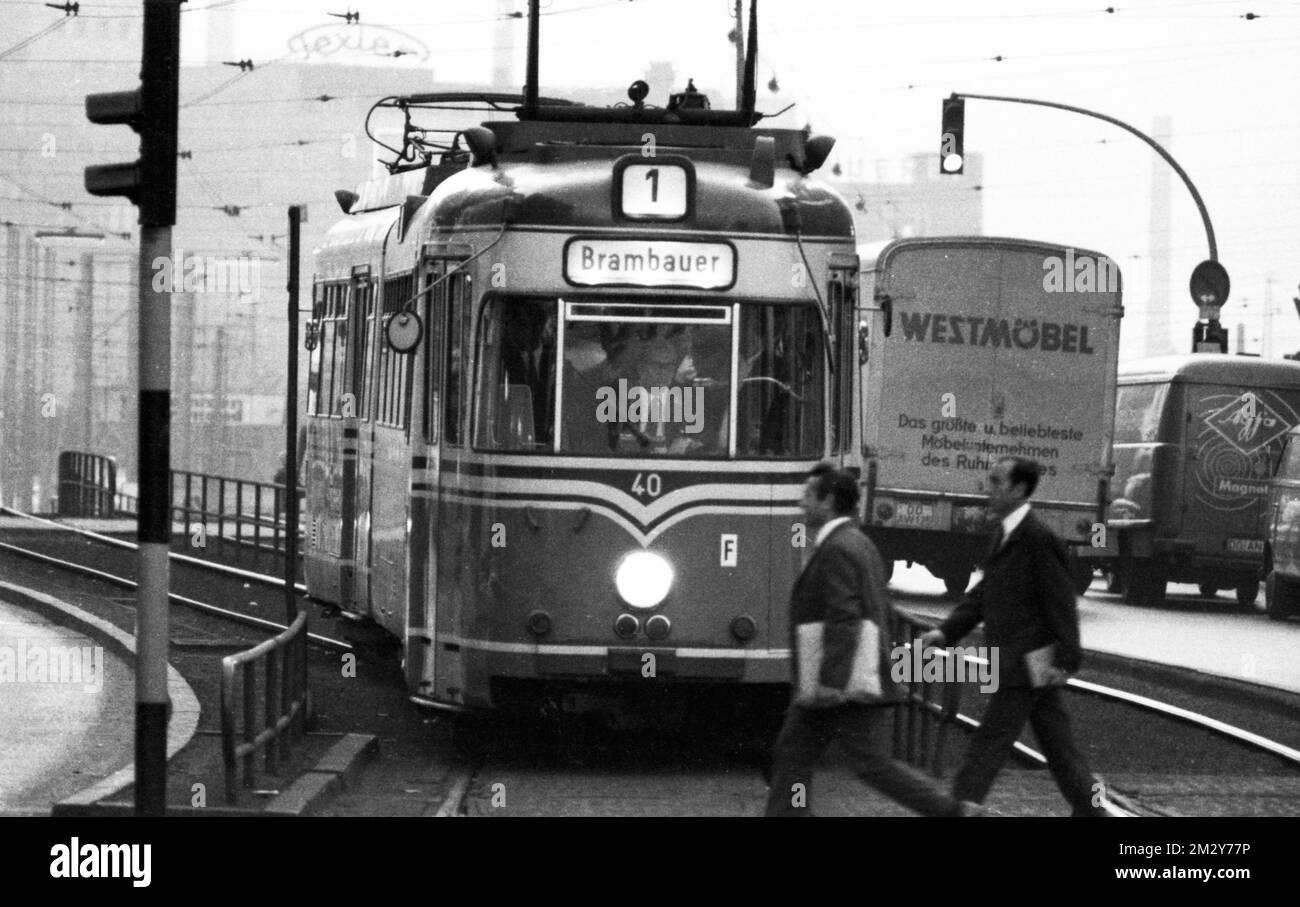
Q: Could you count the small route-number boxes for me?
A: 1